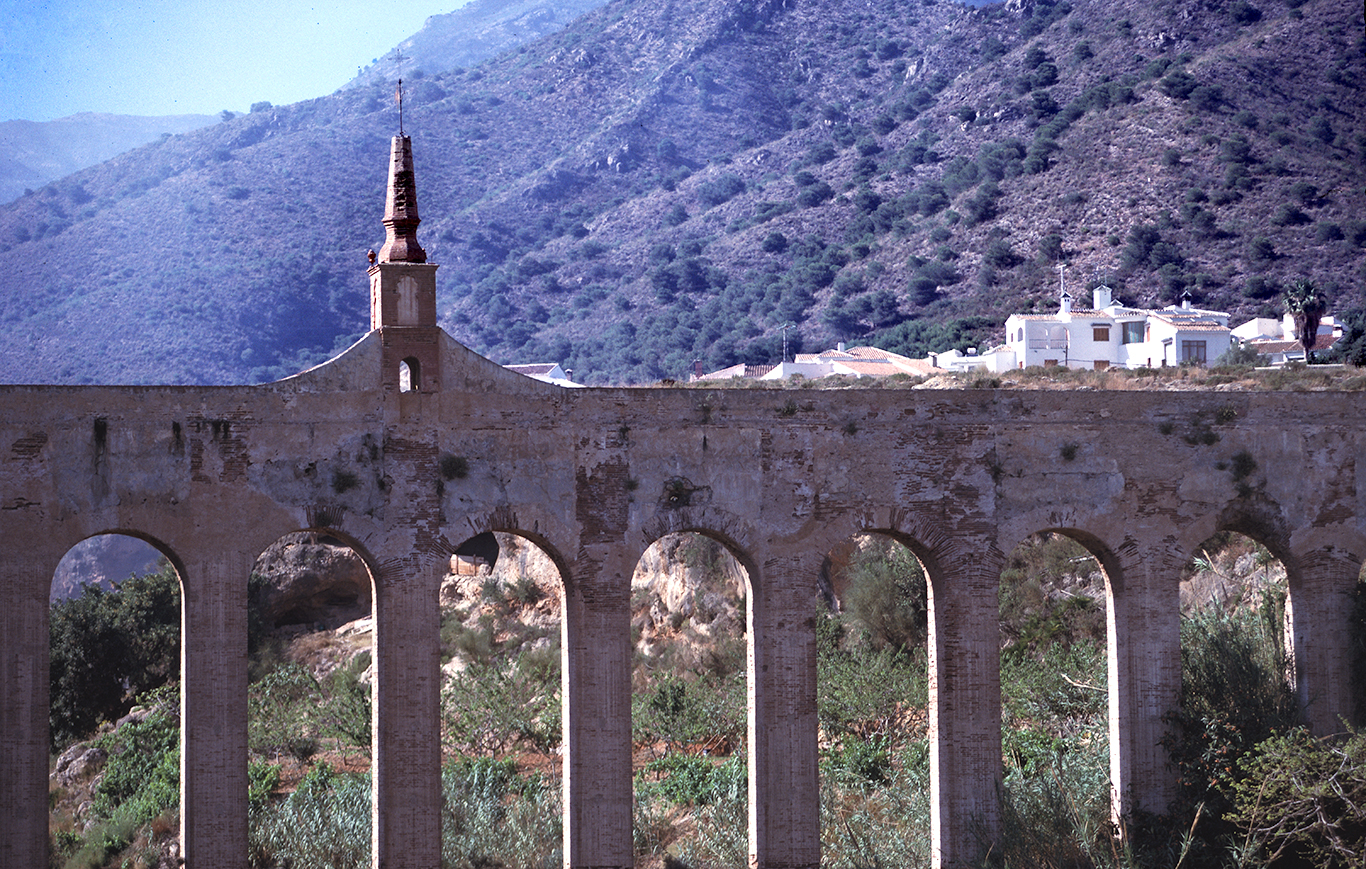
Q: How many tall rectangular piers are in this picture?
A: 8